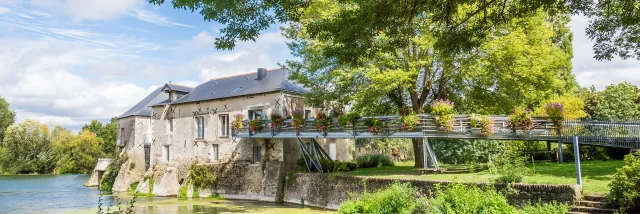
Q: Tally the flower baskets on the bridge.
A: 12